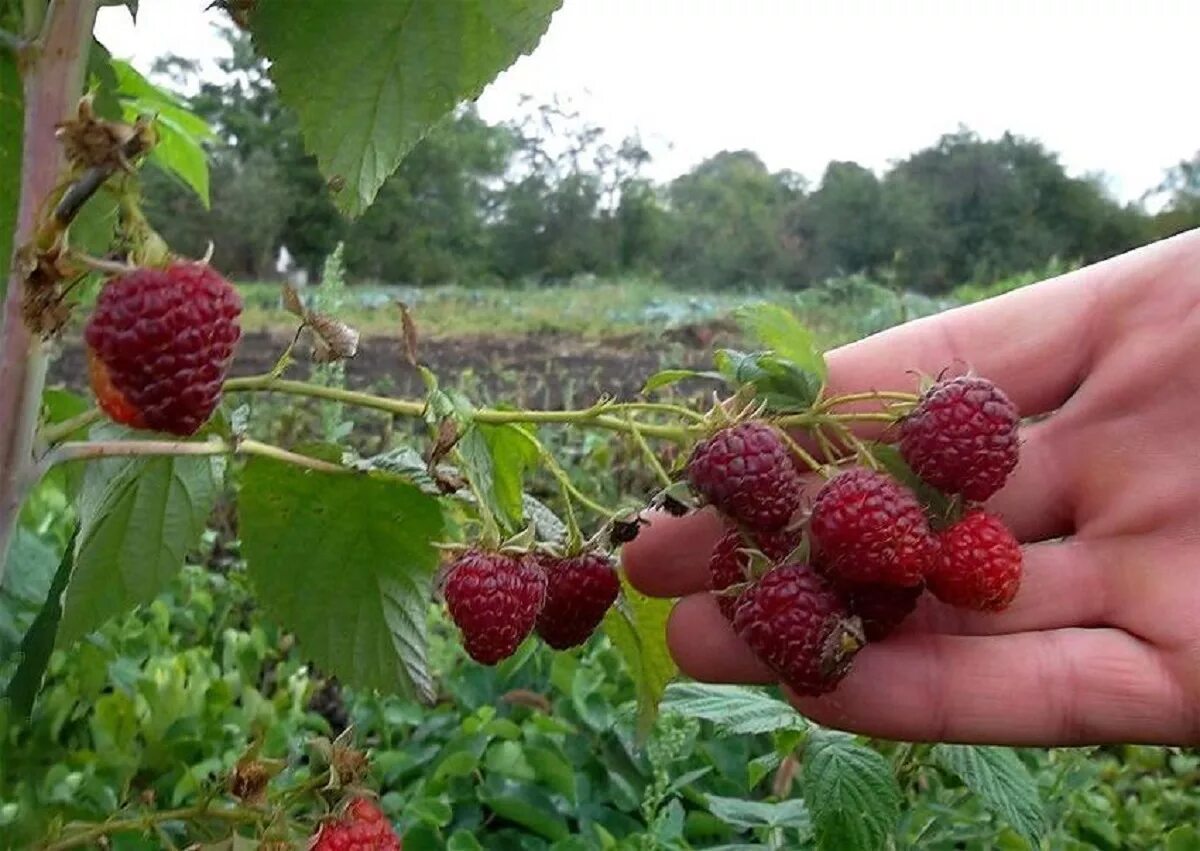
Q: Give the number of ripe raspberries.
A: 11